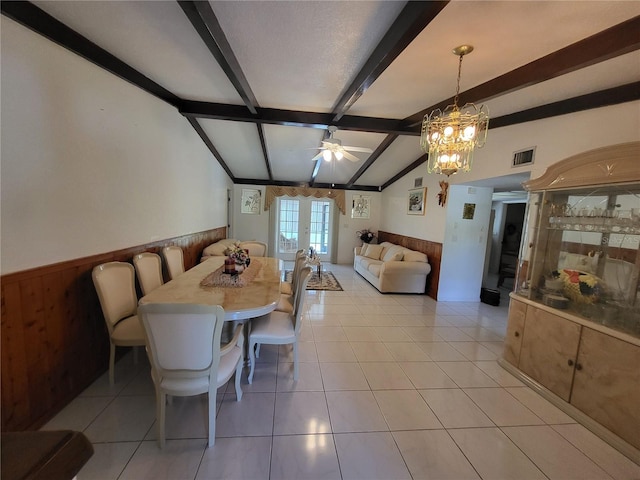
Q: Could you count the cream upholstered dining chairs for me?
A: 8